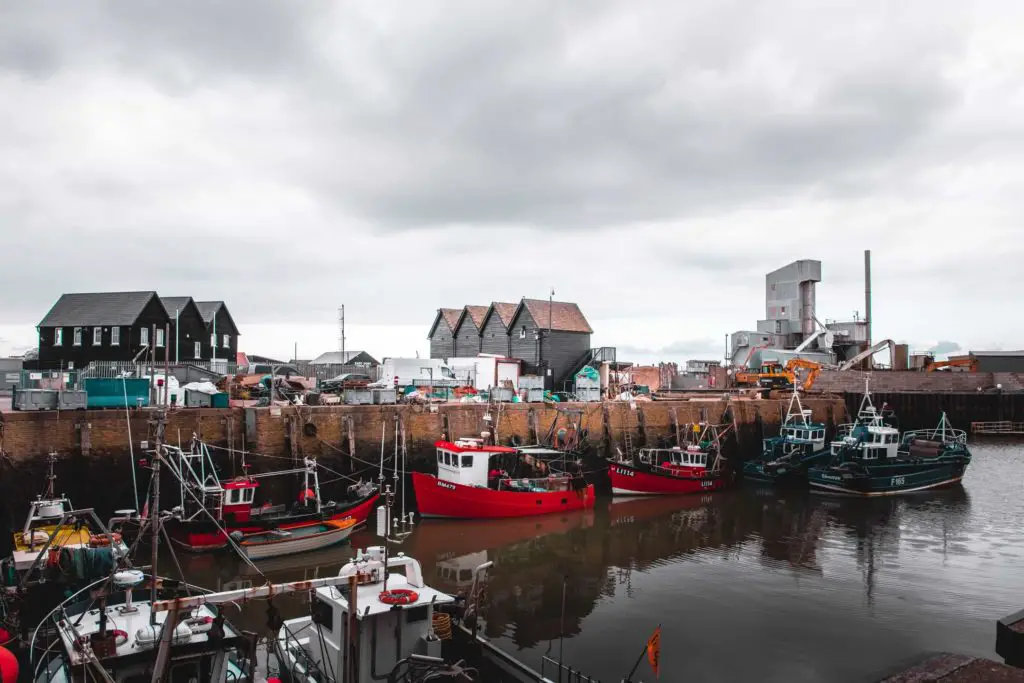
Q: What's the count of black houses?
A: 3